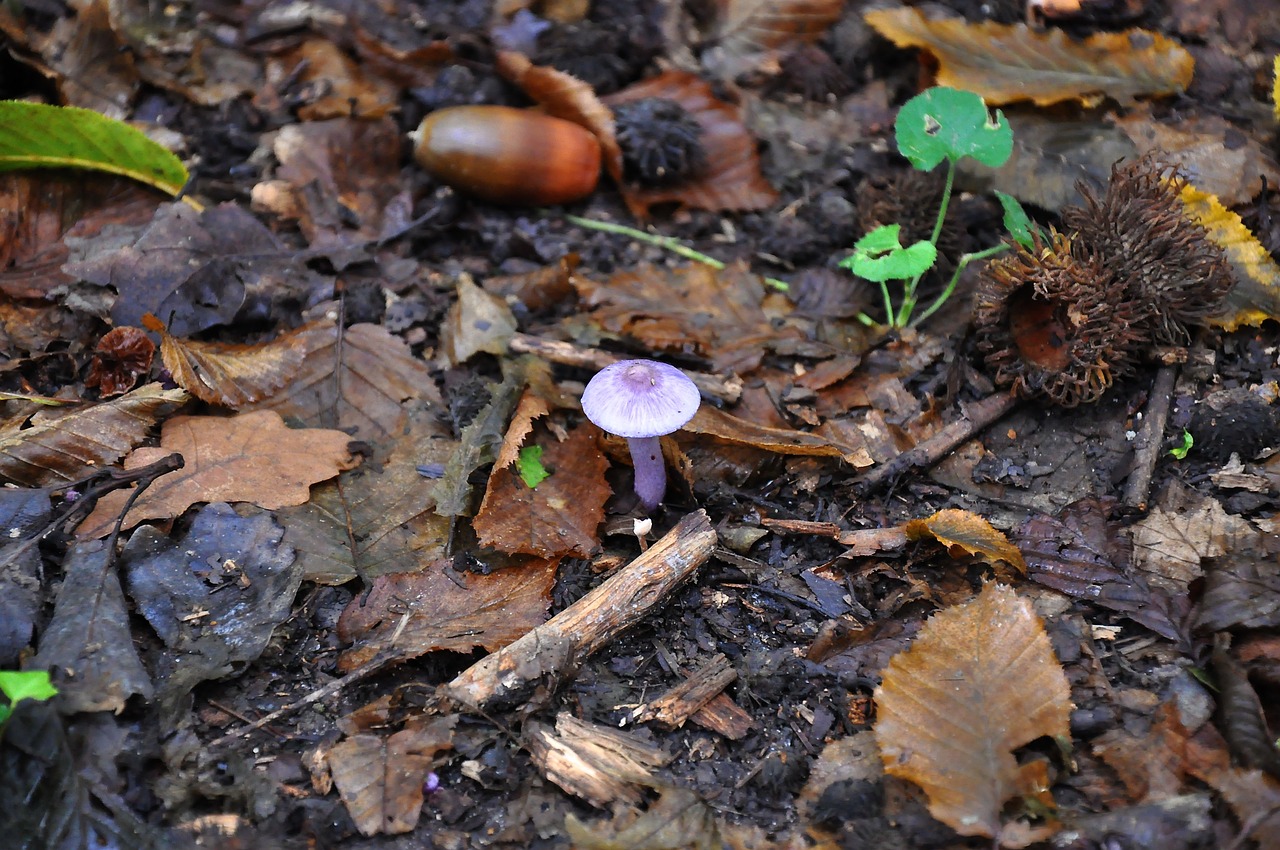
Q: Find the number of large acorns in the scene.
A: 1